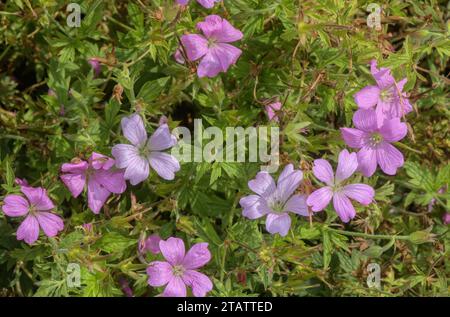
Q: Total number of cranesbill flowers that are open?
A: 9